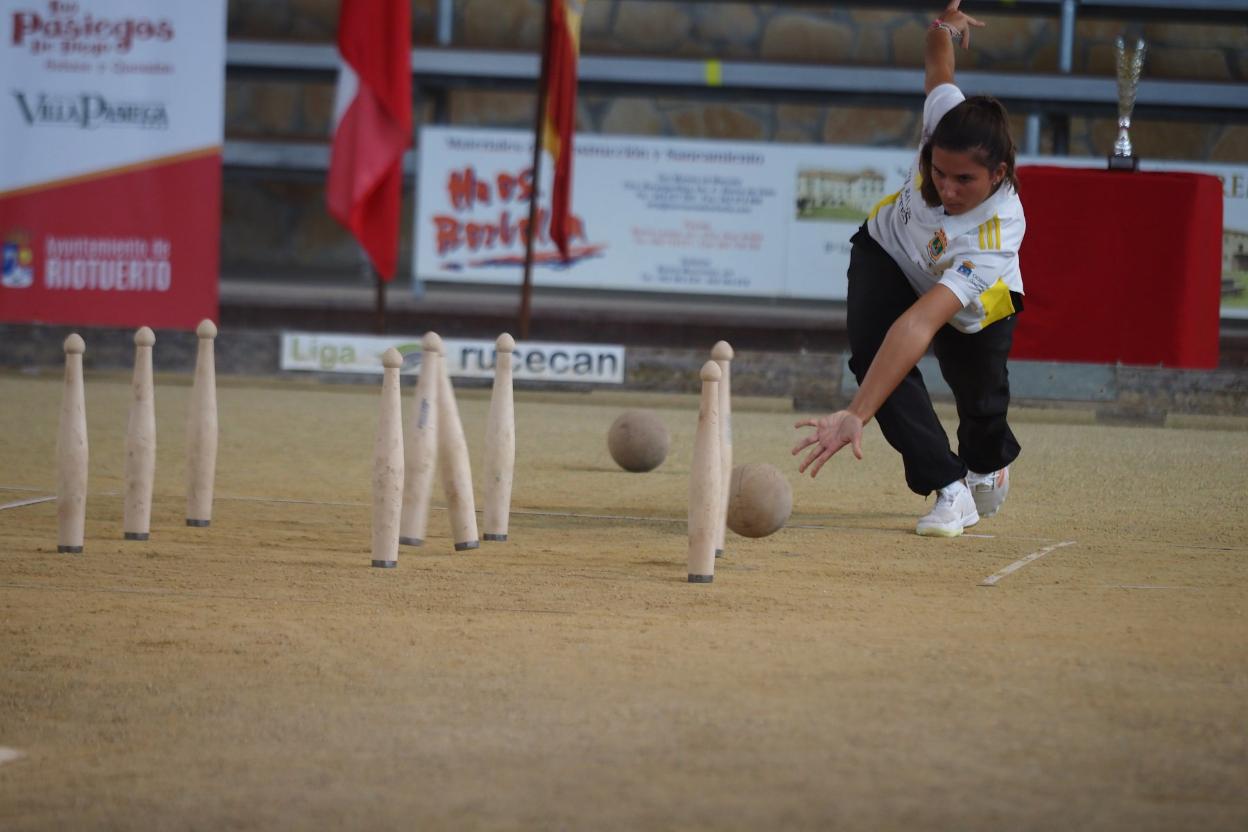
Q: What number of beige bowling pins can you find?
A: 9